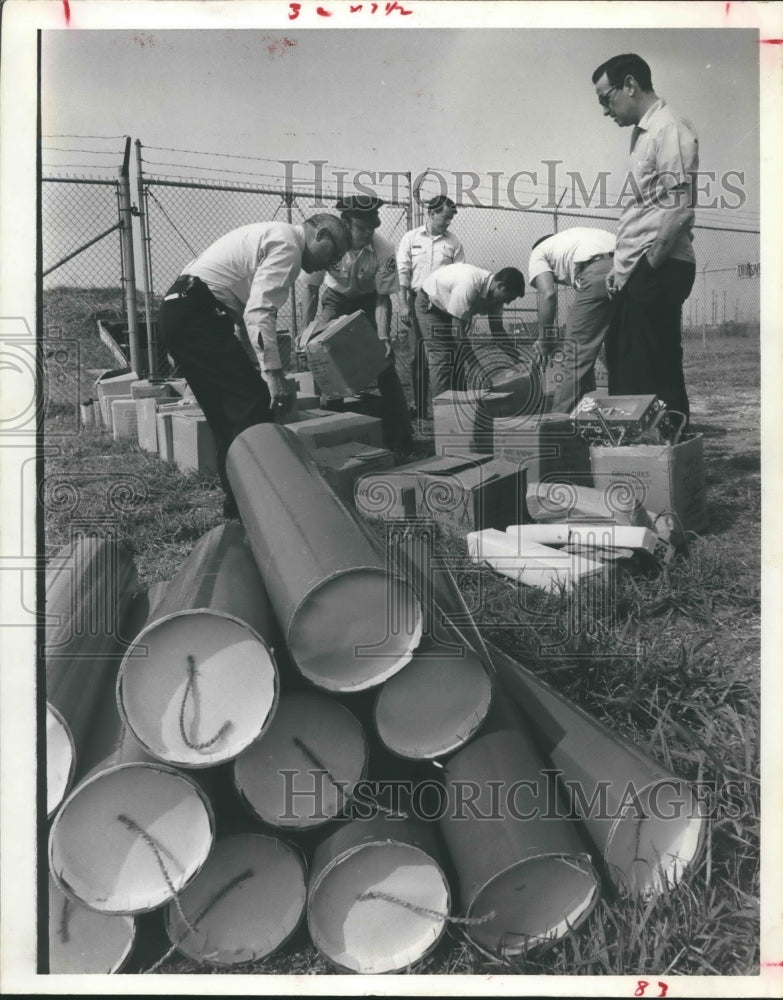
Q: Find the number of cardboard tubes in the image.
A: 11